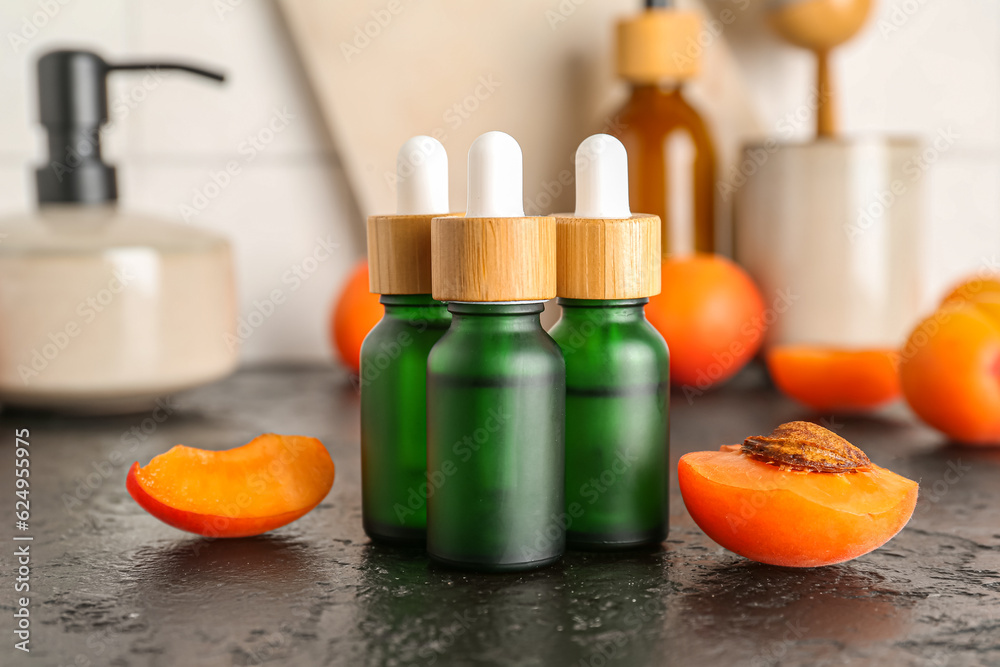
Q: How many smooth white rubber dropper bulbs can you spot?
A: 3